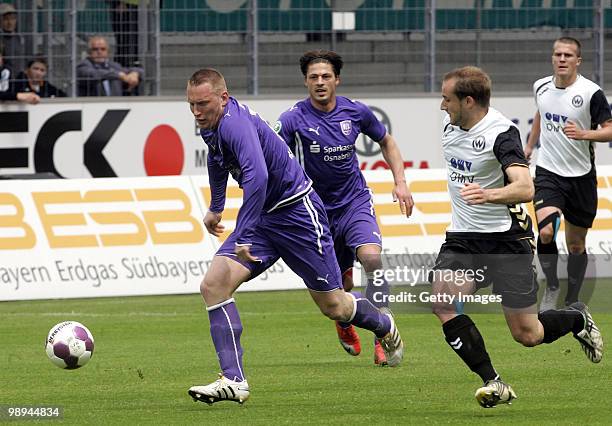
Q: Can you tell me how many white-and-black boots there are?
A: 4